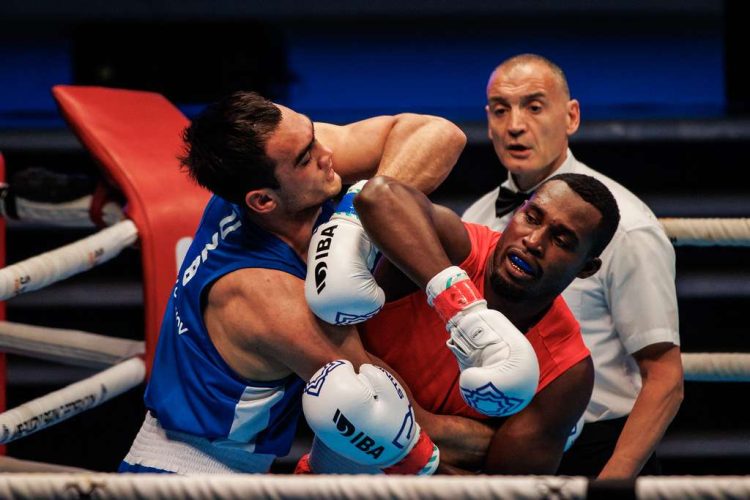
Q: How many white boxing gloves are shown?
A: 3